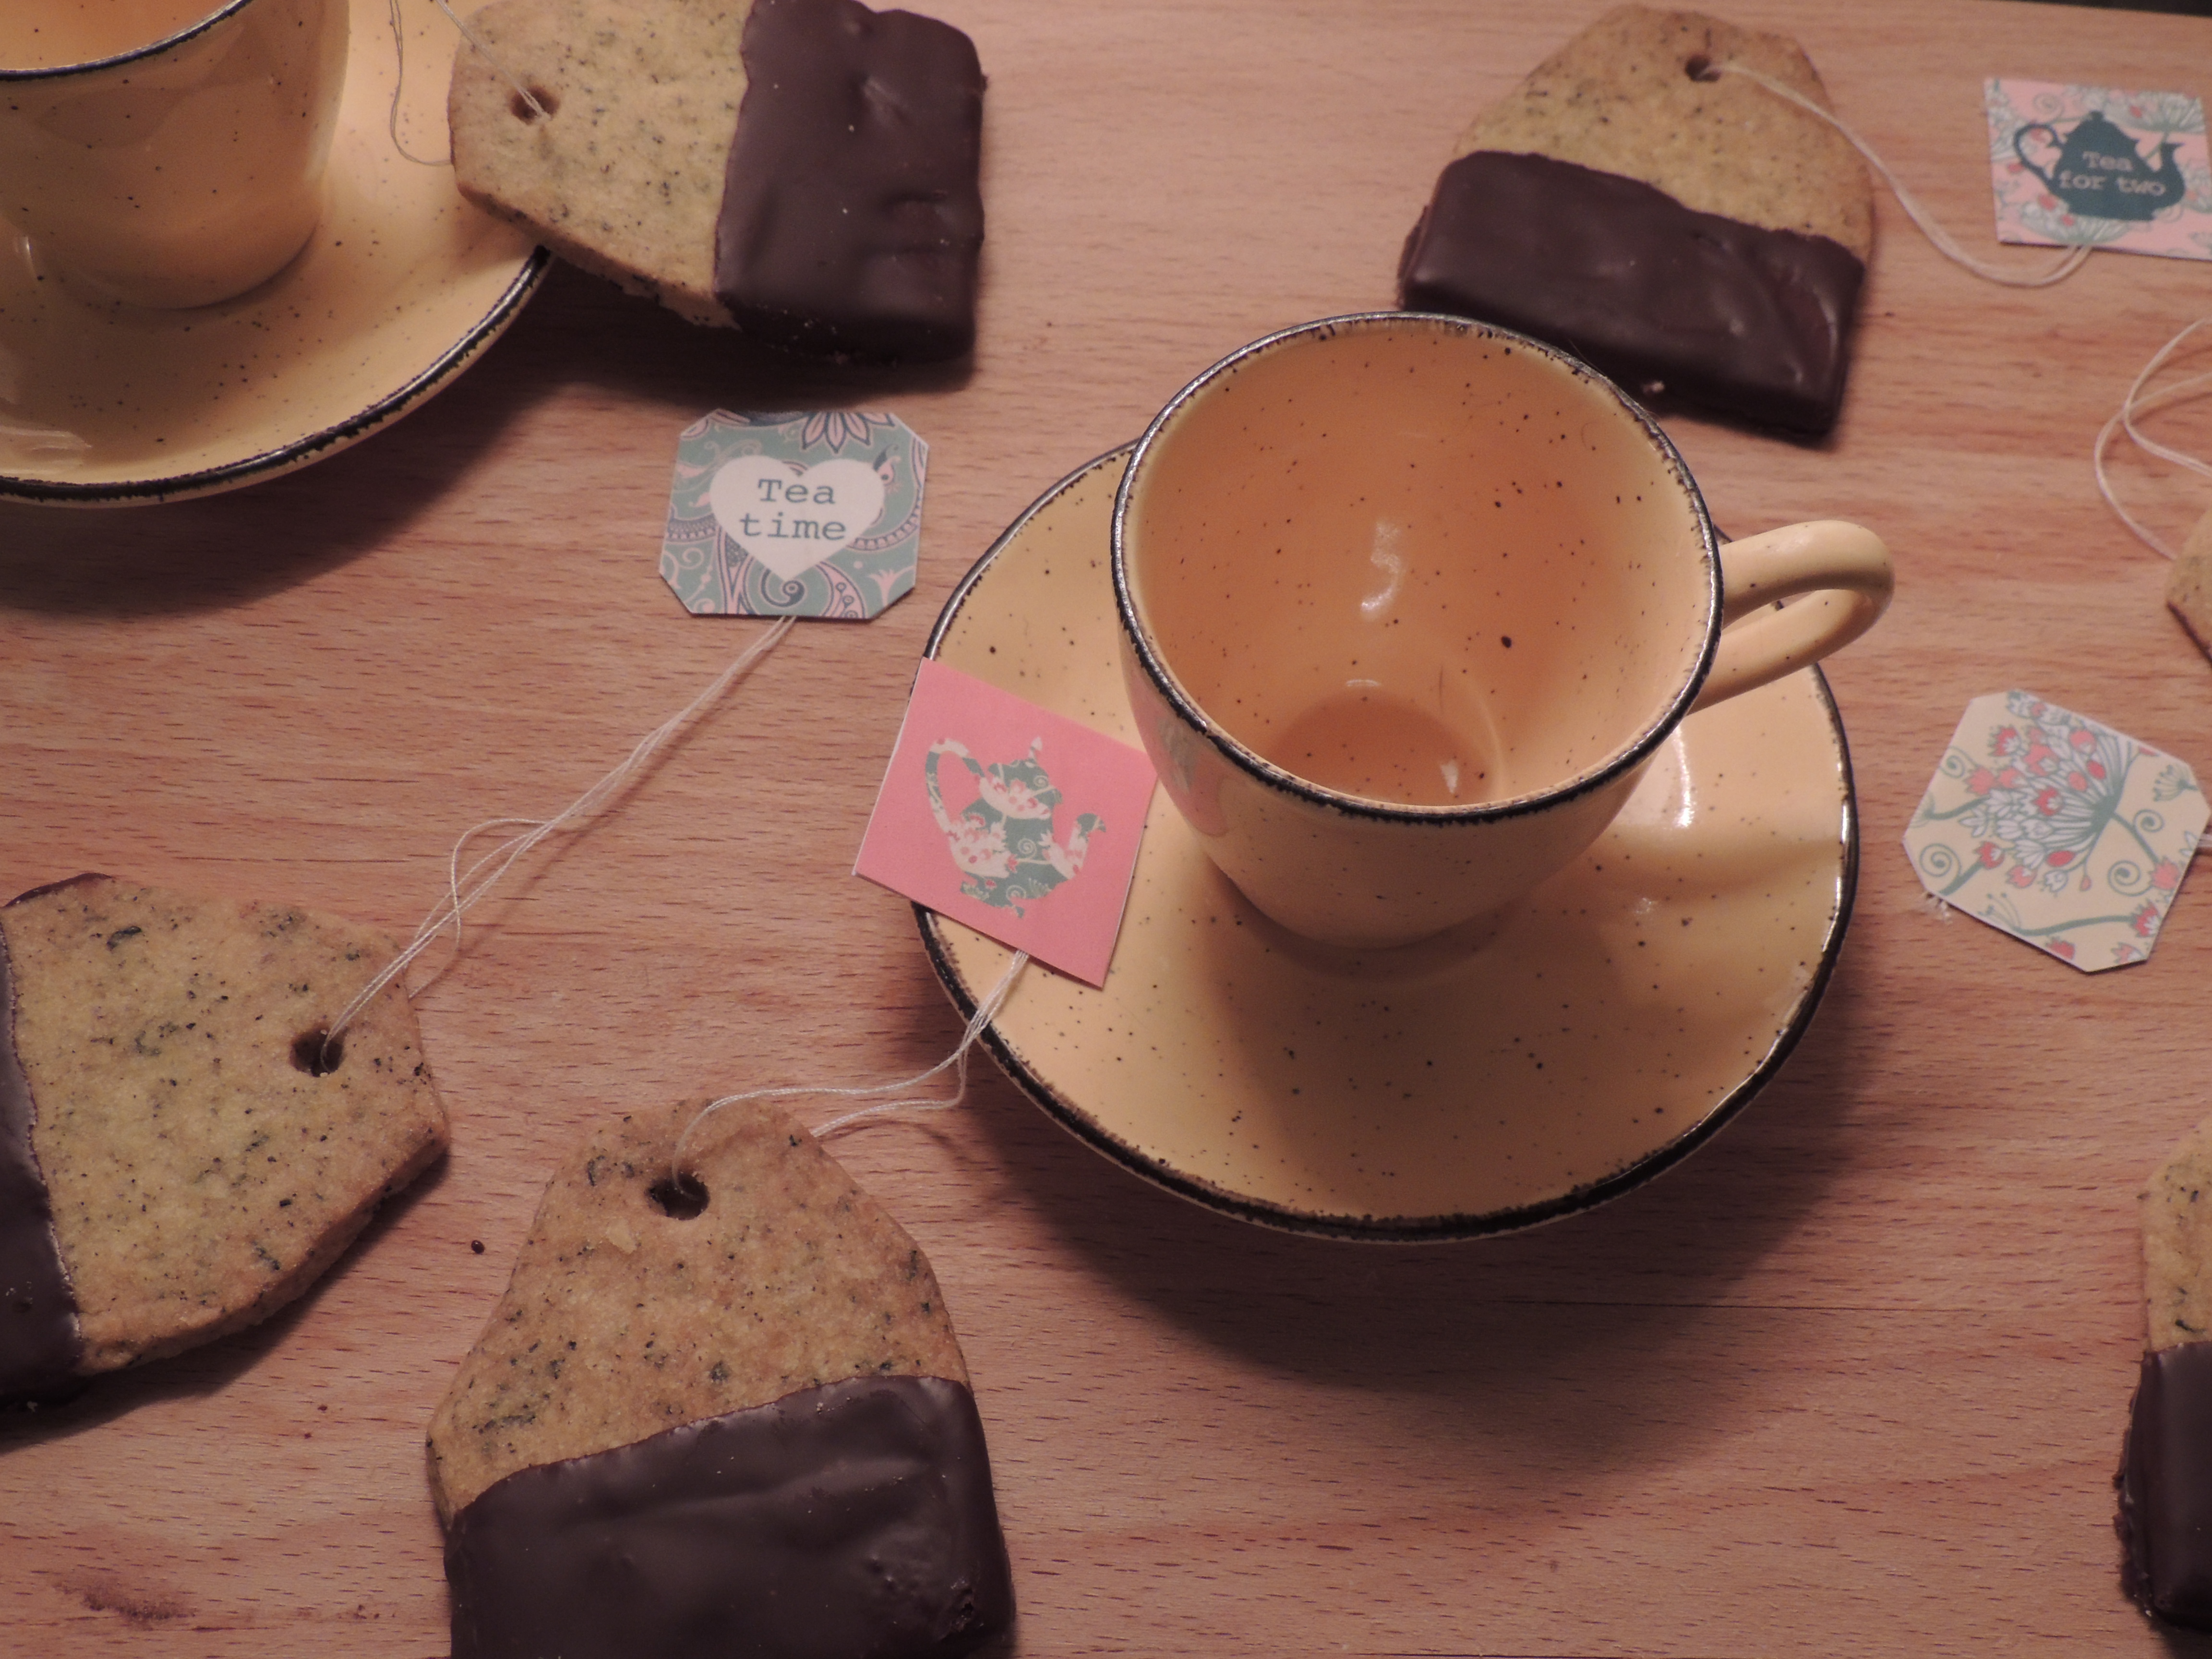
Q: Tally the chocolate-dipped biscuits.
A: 5